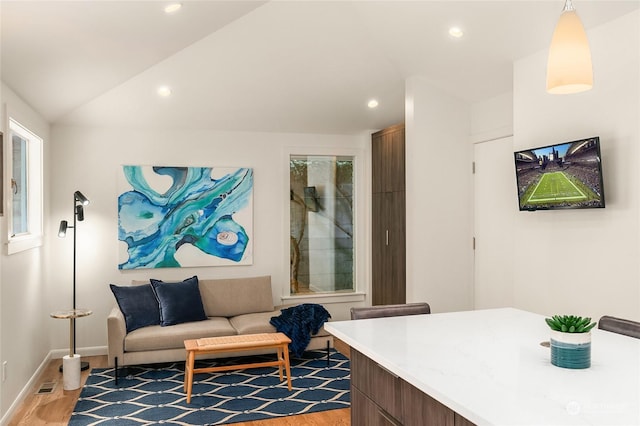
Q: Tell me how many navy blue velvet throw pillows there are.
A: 2